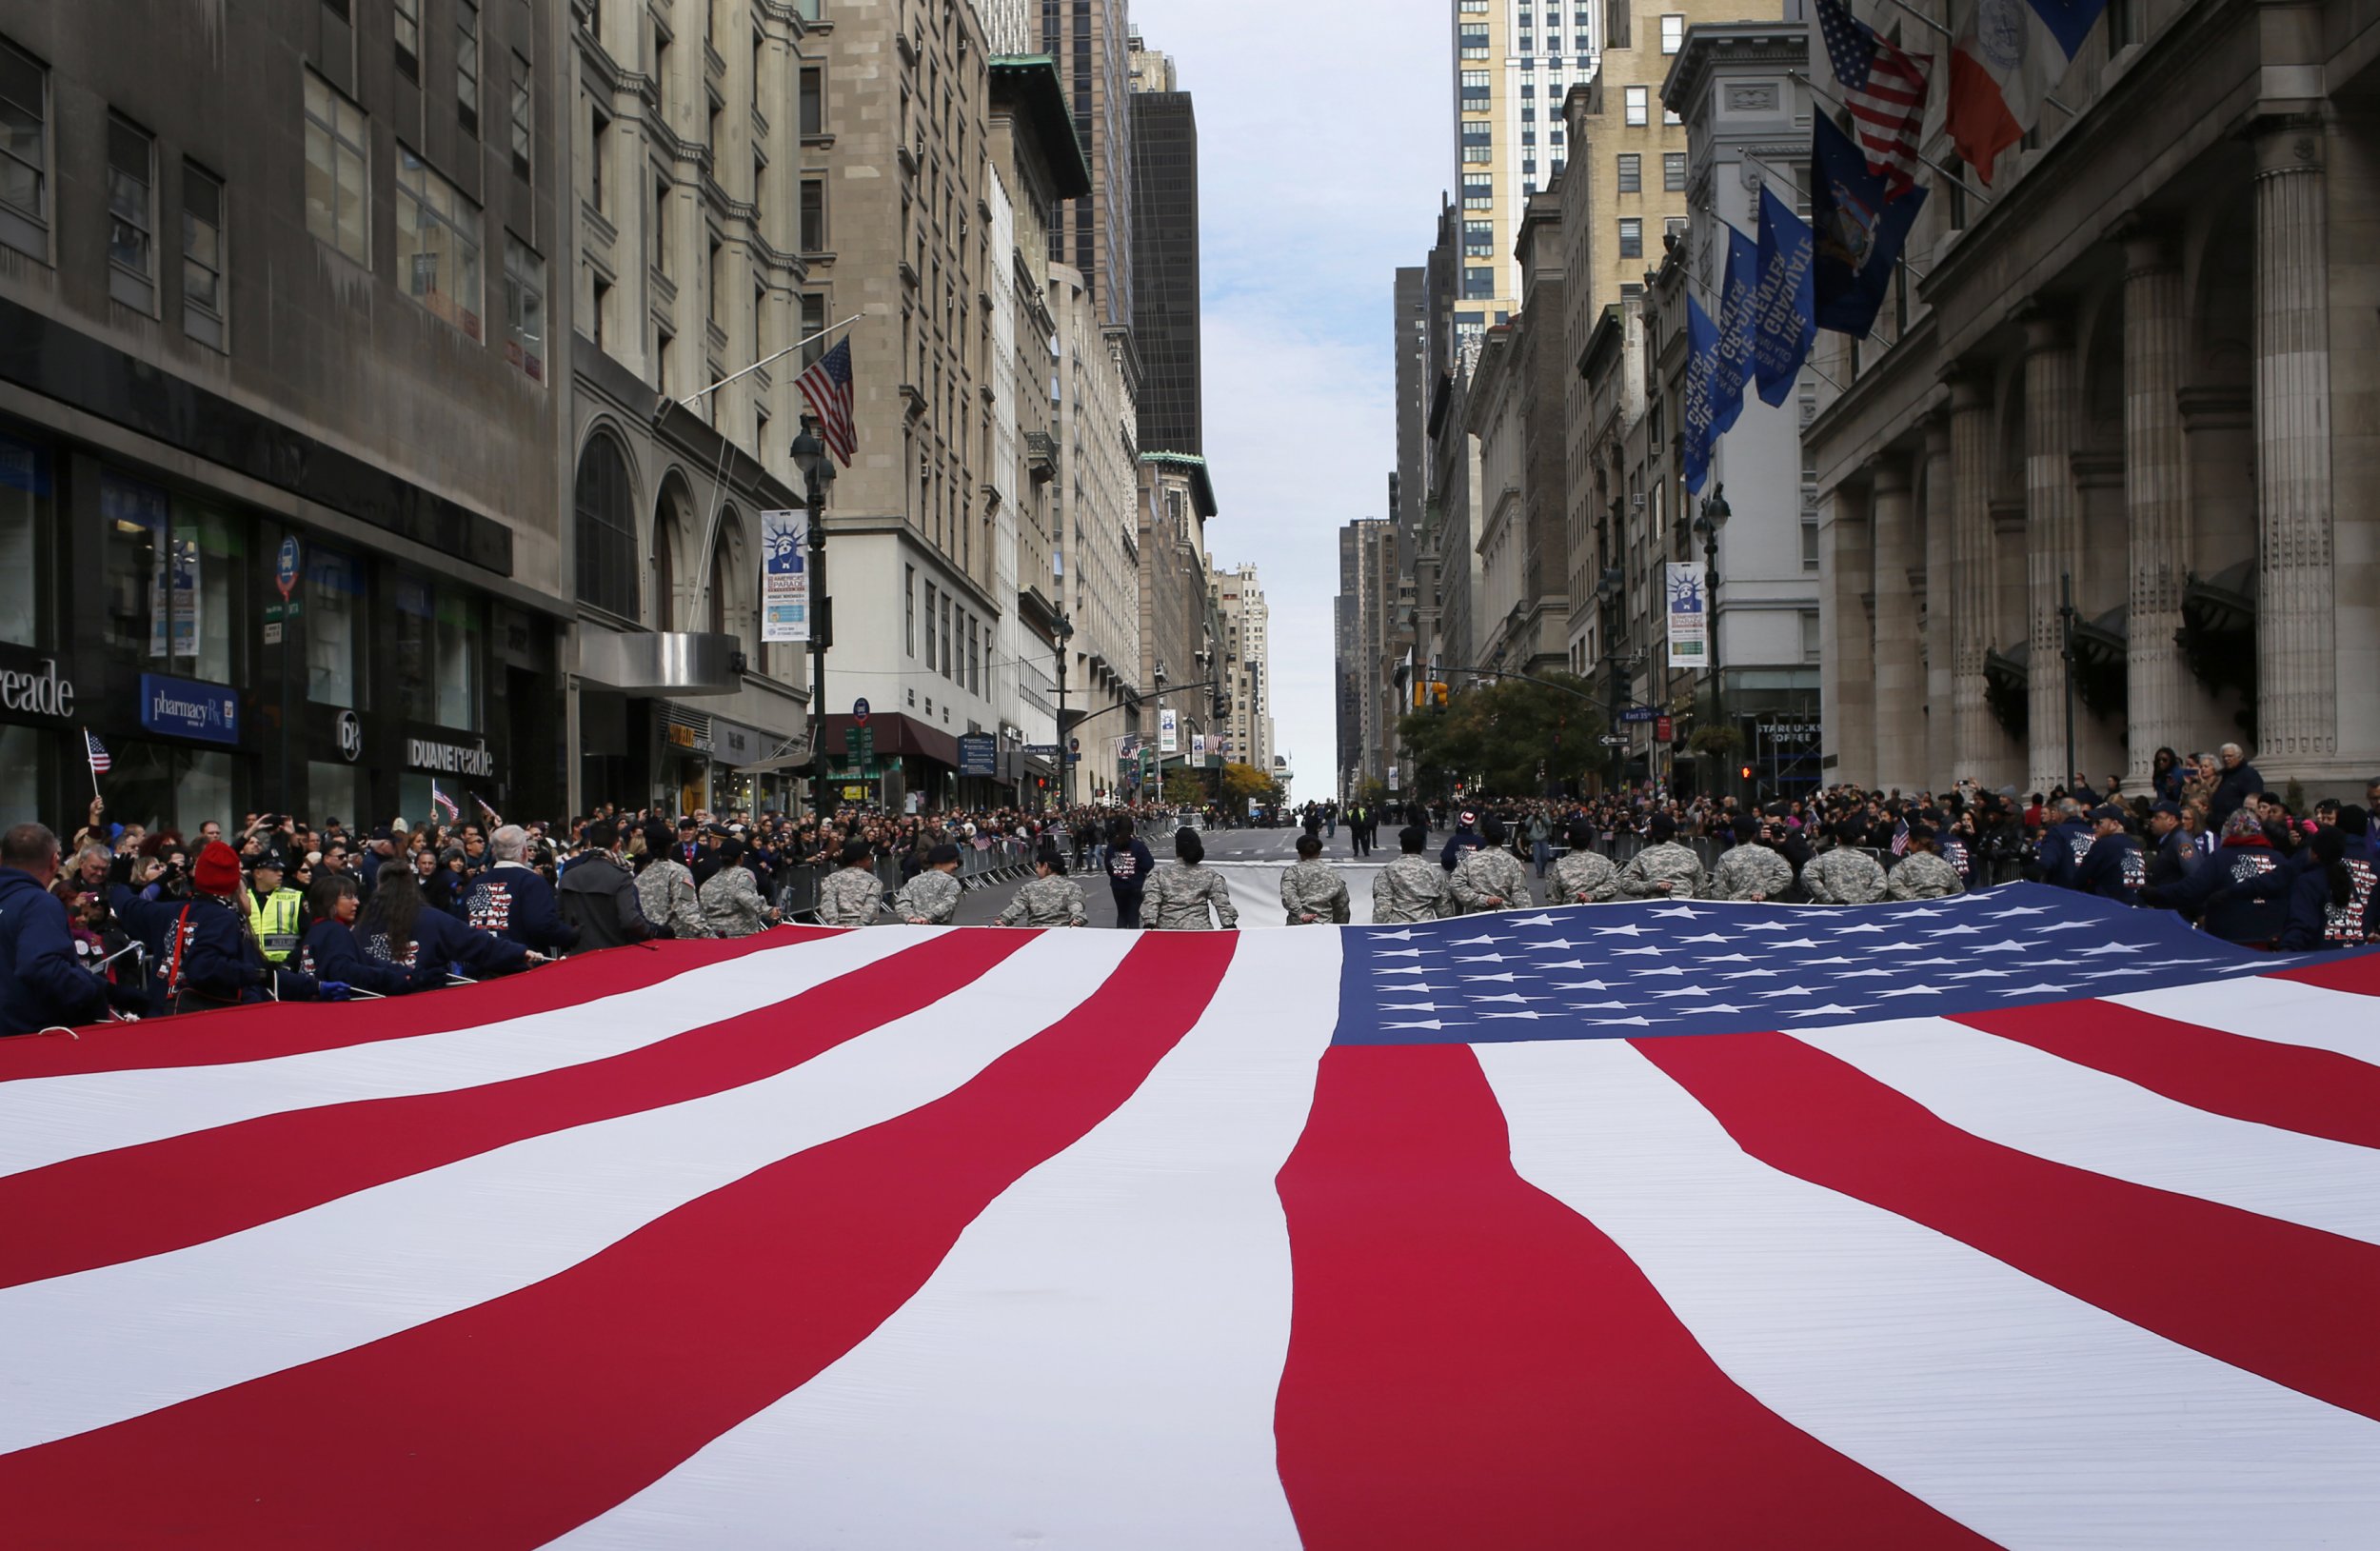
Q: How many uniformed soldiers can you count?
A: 14